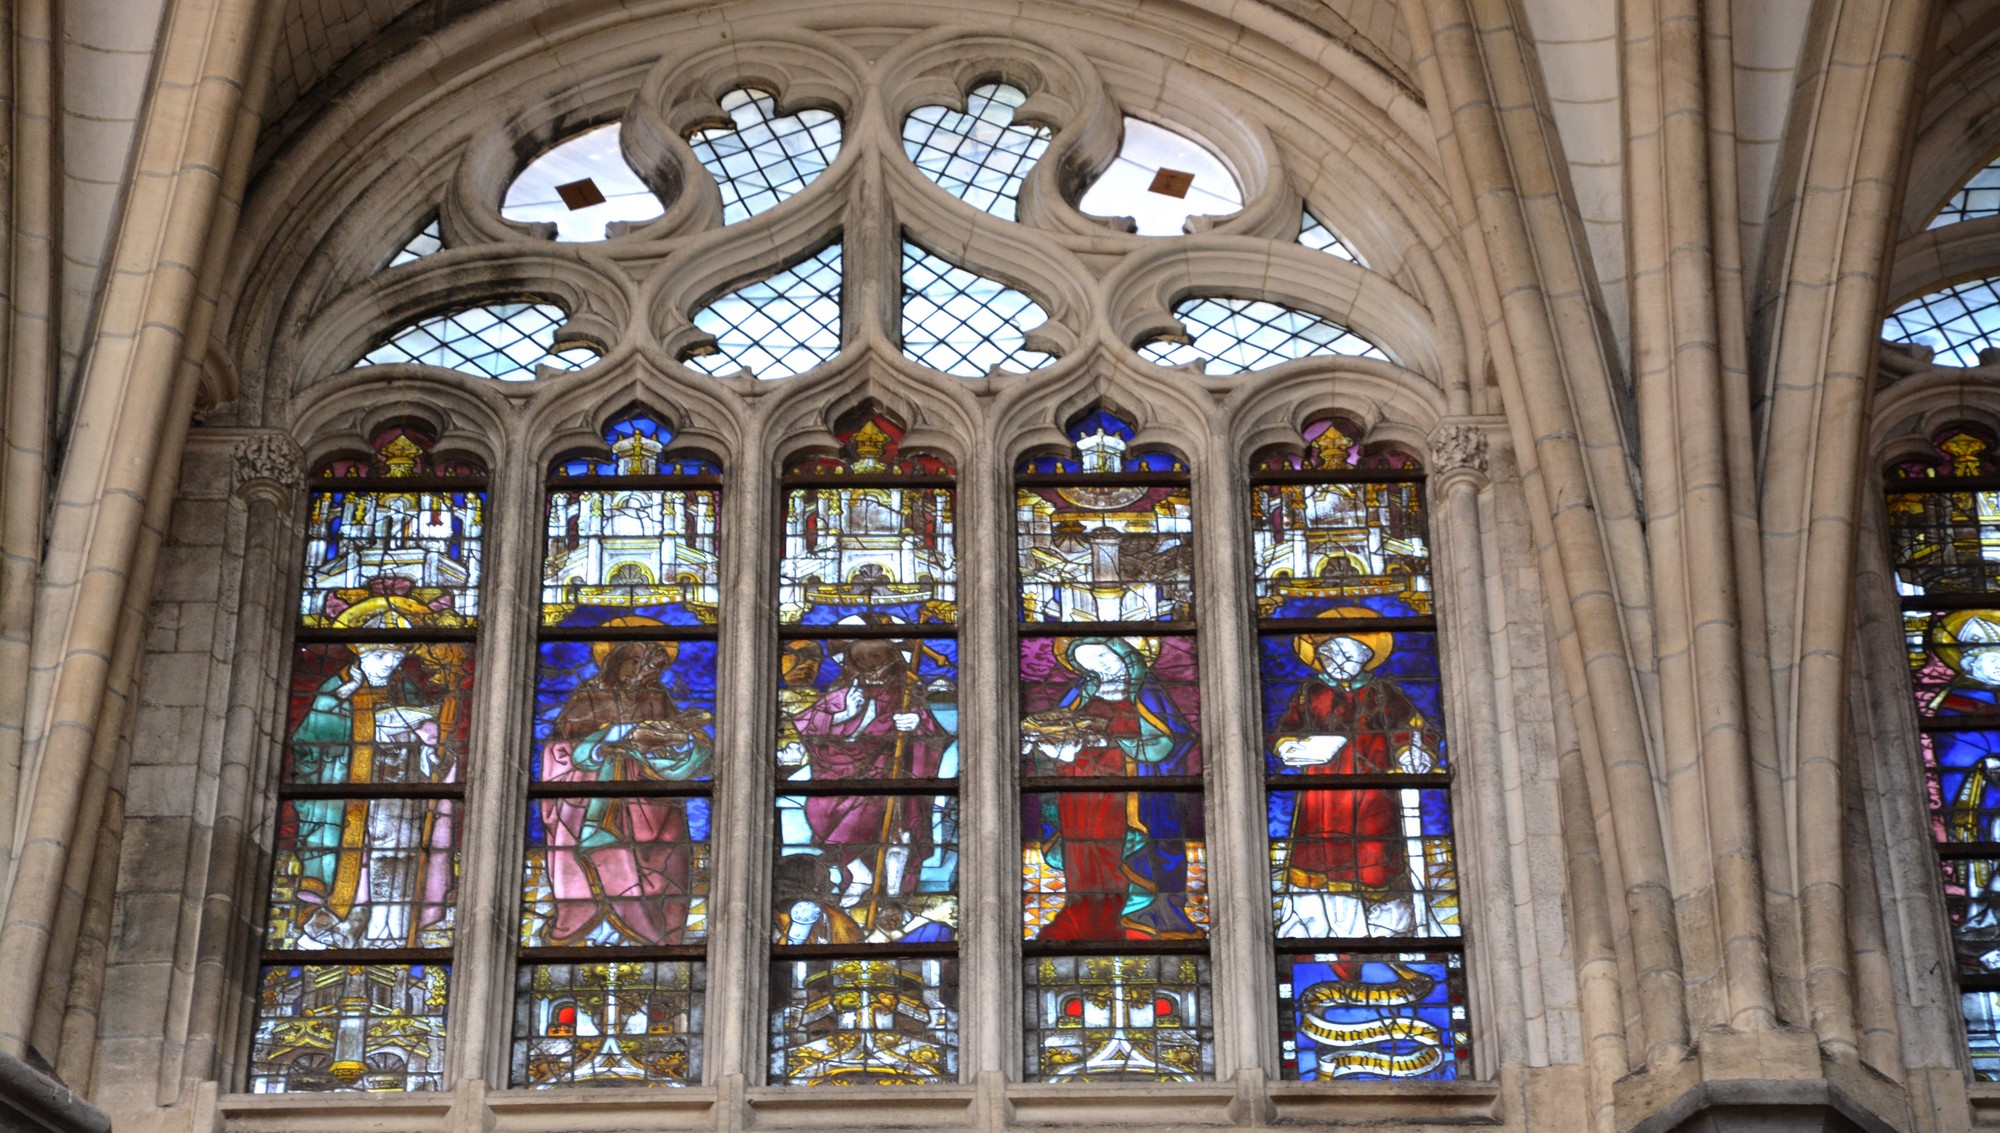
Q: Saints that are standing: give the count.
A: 5